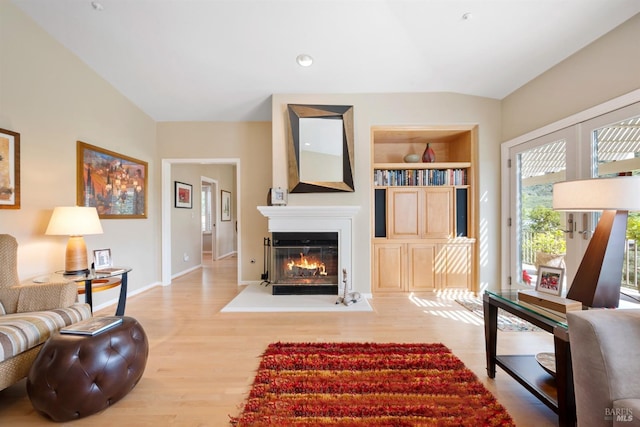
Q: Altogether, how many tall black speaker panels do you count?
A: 2